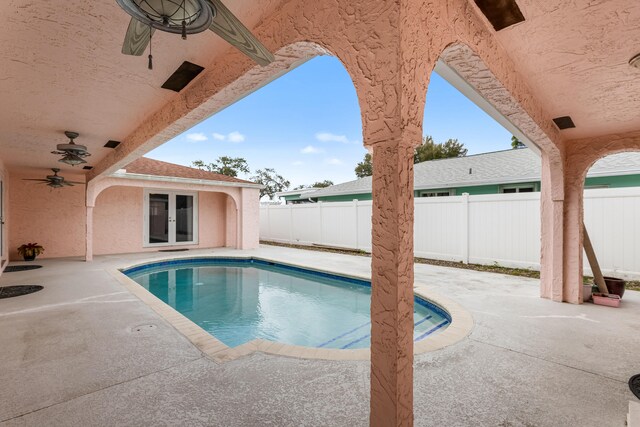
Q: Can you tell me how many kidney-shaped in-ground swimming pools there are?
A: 1